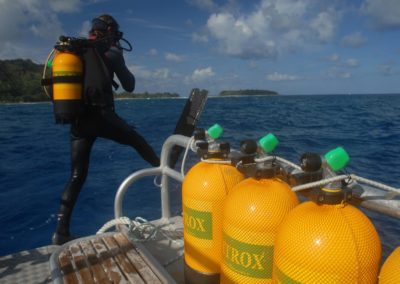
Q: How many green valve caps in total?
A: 3